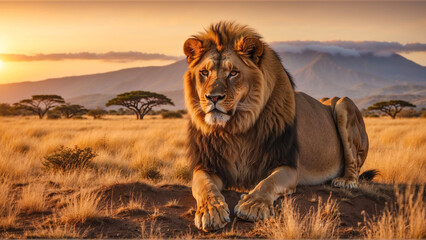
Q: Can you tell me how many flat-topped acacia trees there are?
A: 3